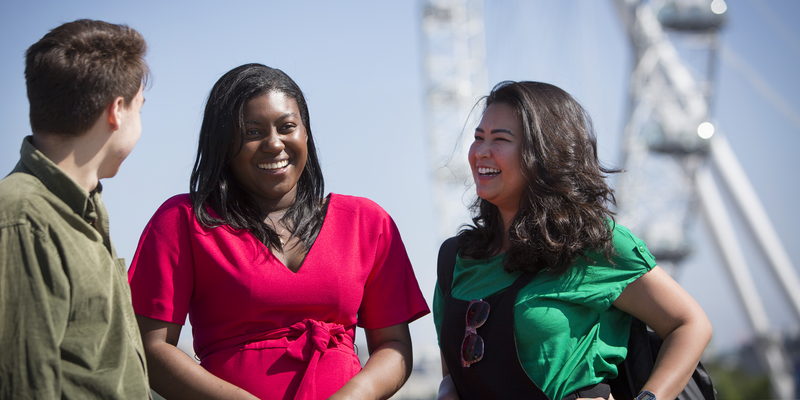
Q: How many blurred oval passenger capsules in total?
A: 3